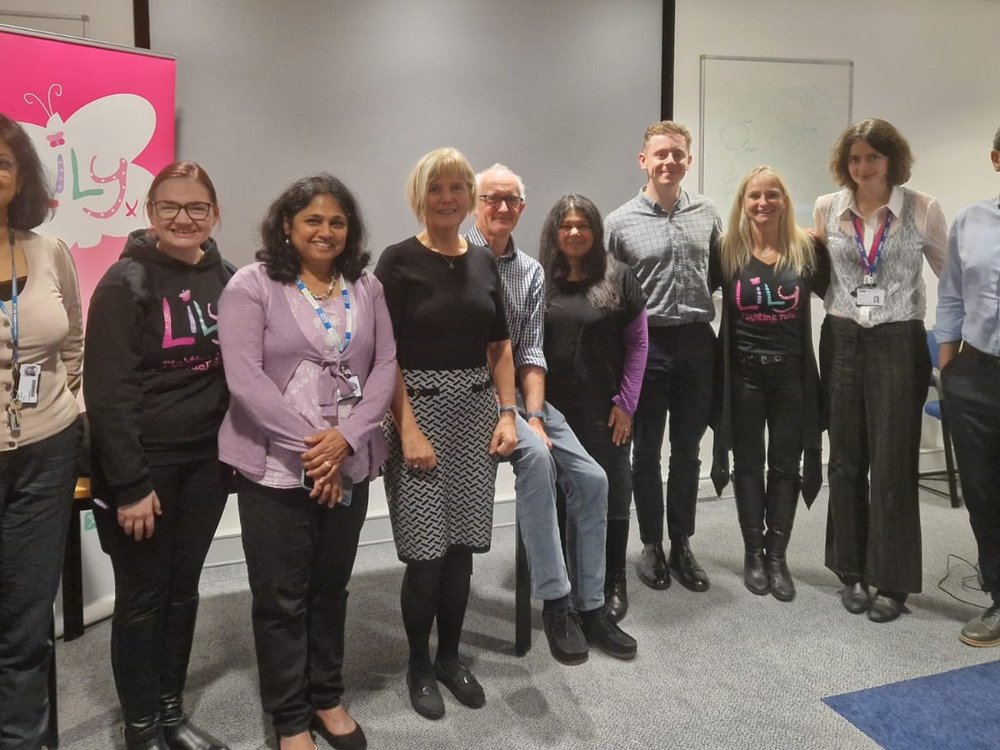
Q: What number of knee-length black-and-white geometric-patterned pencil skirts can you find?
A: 1